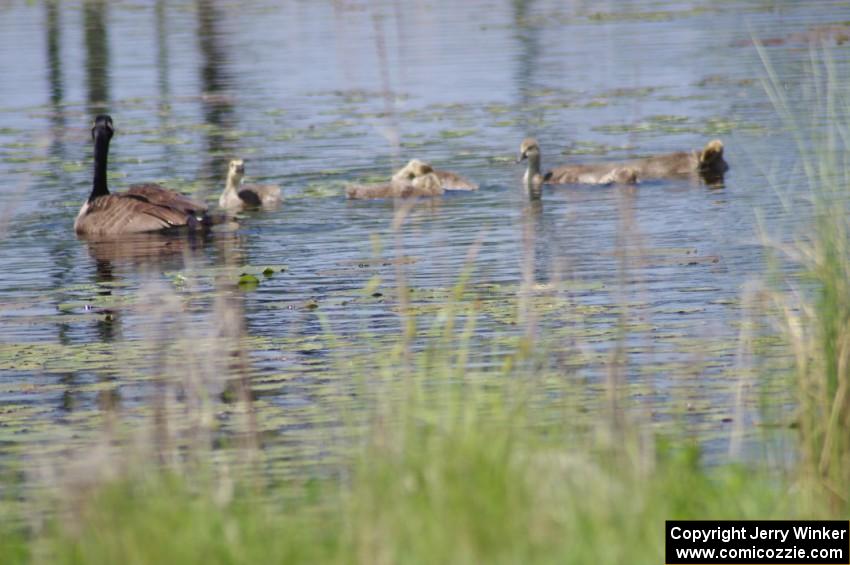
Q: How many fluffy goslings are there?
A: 5